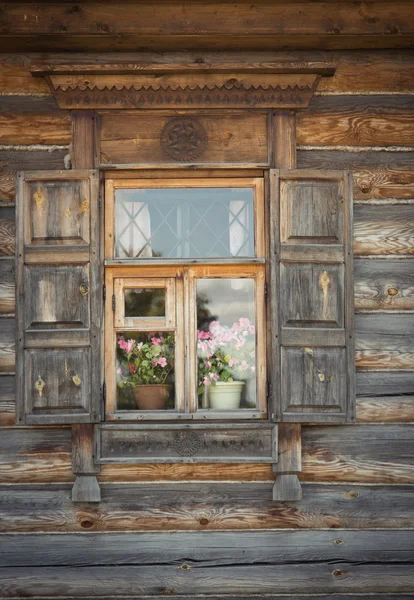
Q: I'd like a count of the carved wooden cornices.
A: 1